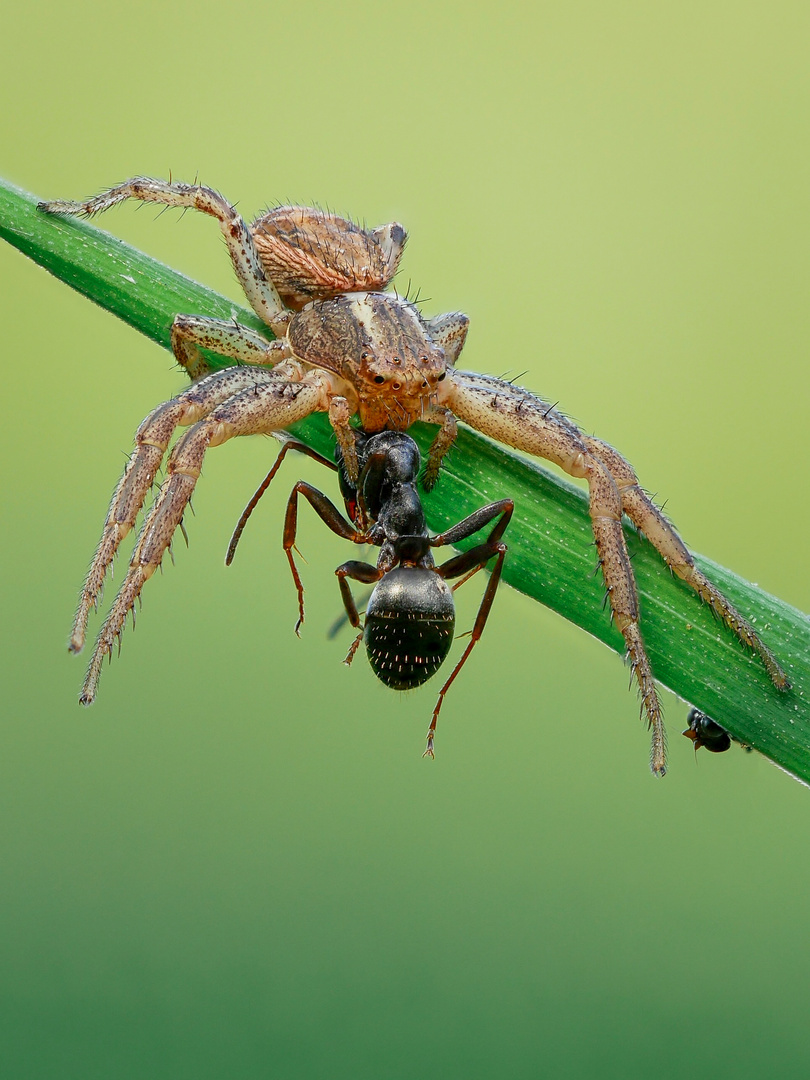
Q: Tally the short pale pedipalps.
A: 2